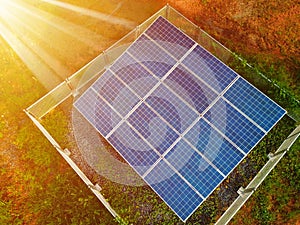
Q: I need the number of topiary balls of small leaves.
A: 0